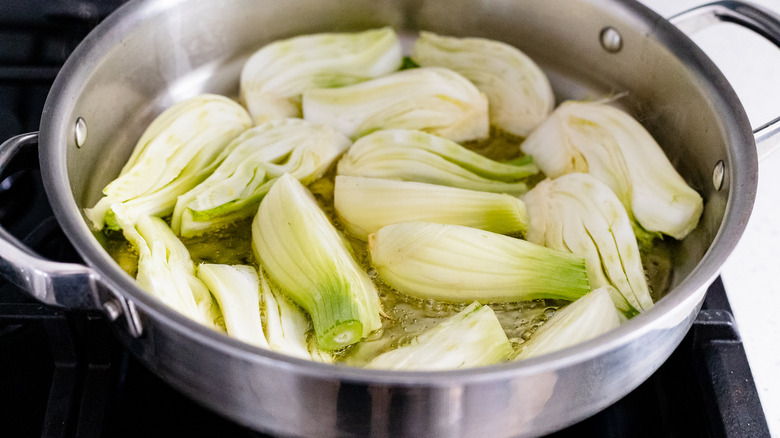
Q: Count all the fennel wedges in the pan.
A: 15